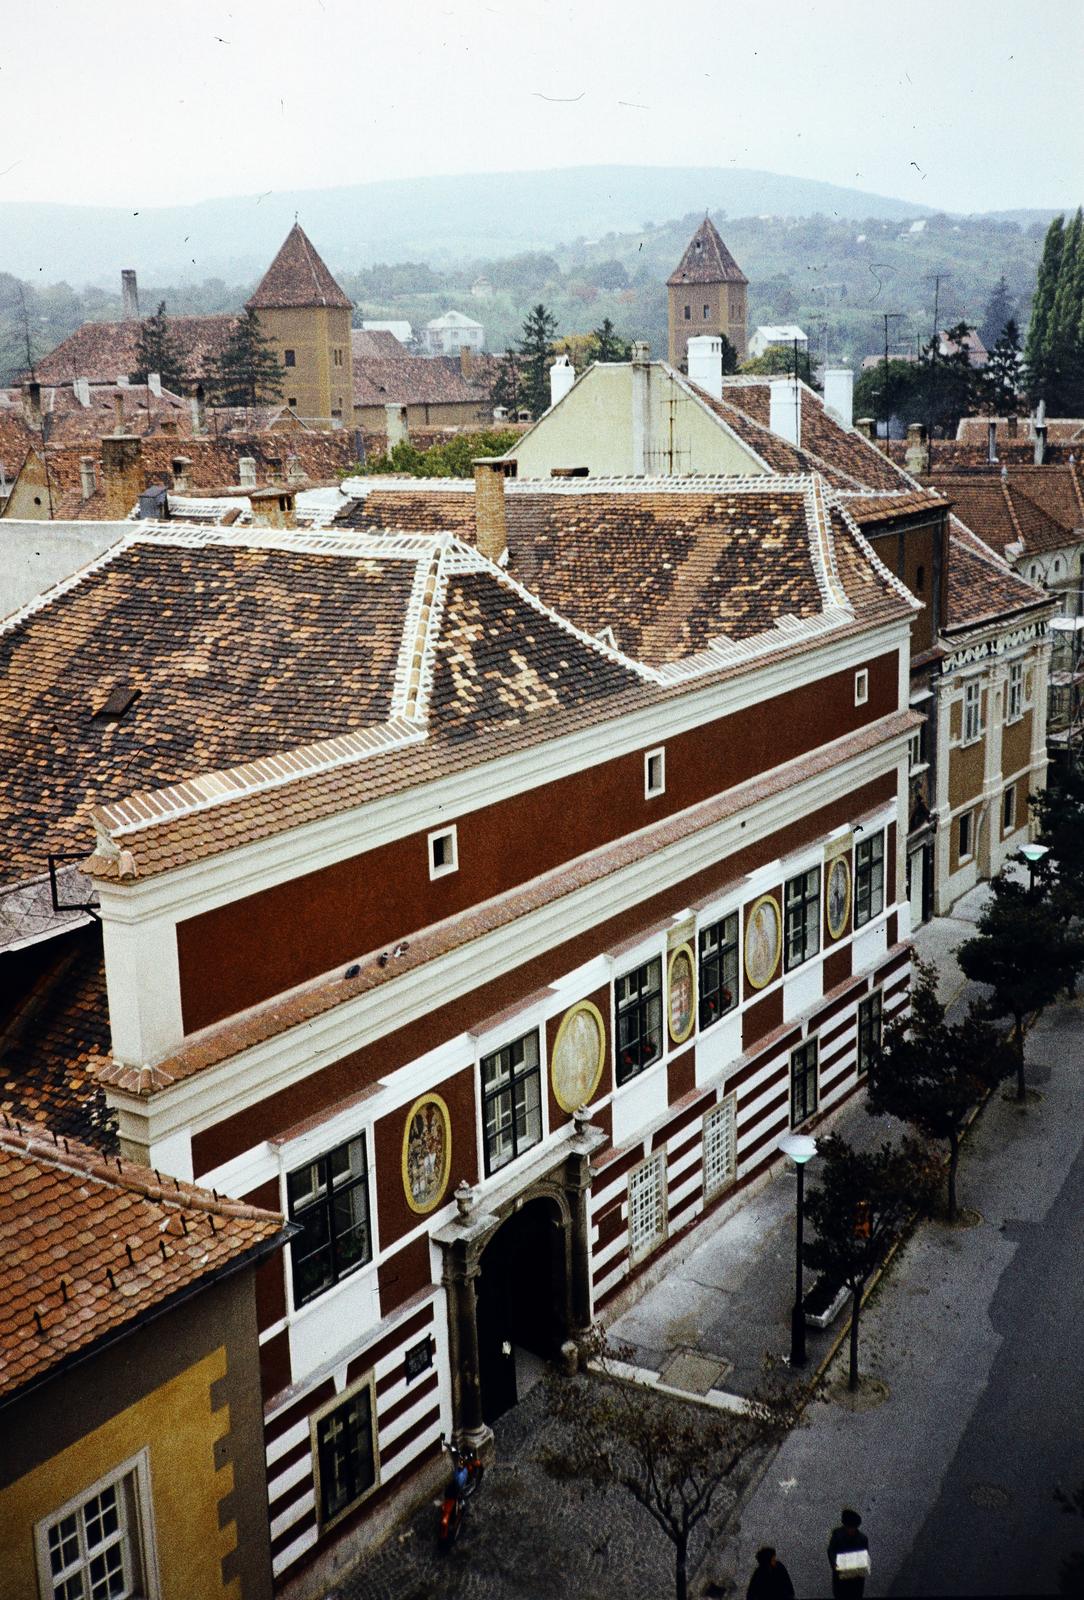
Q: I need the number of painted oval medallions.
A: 5